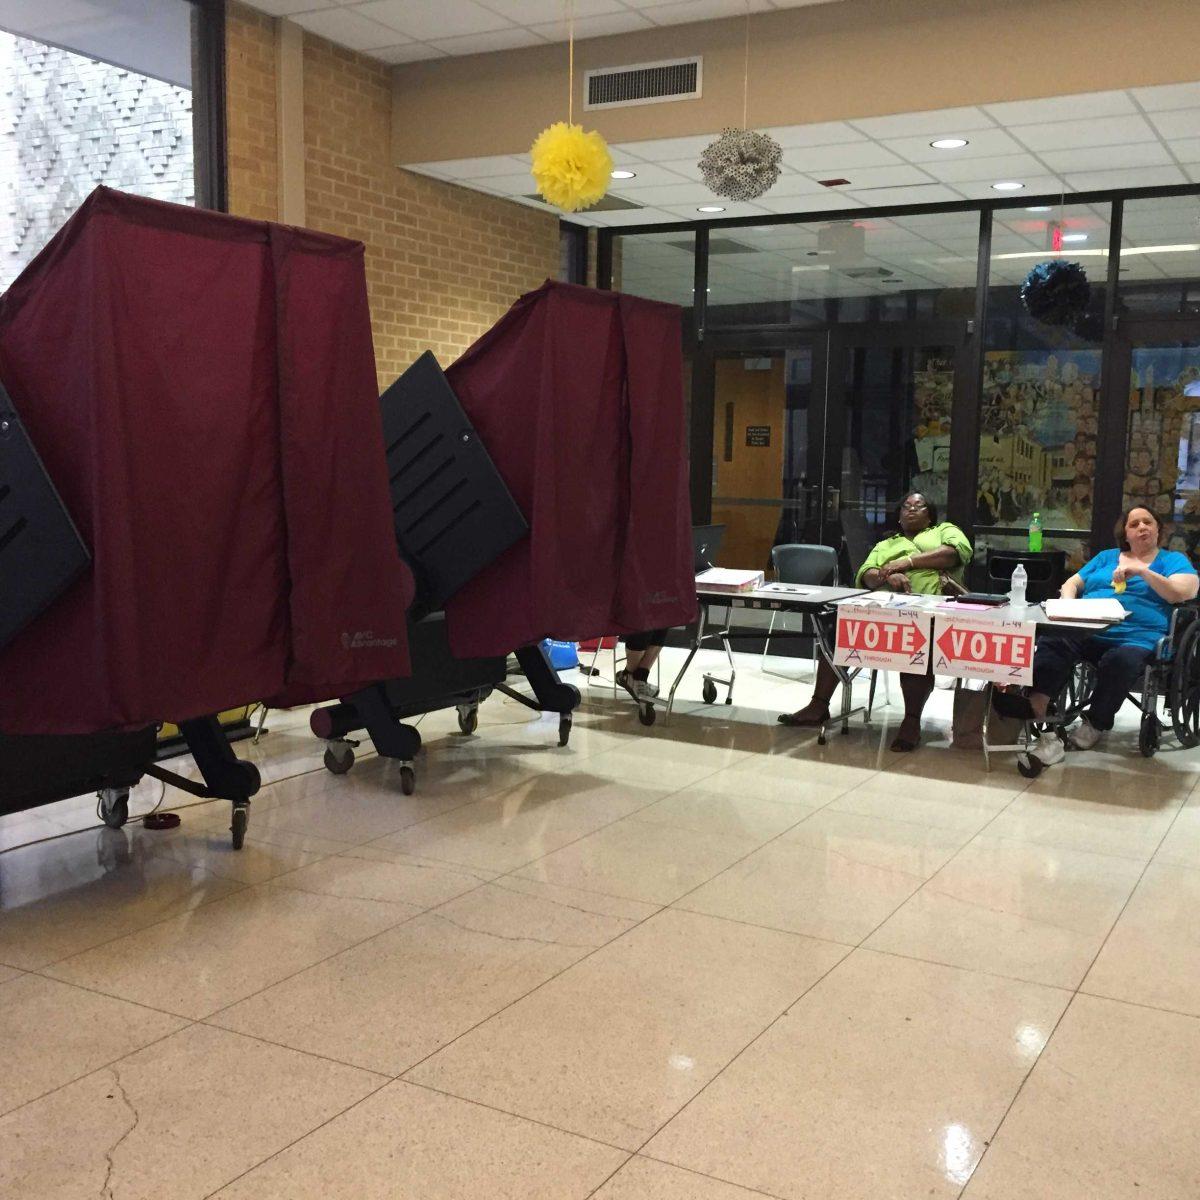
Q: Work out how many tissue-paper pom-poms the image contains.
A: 3